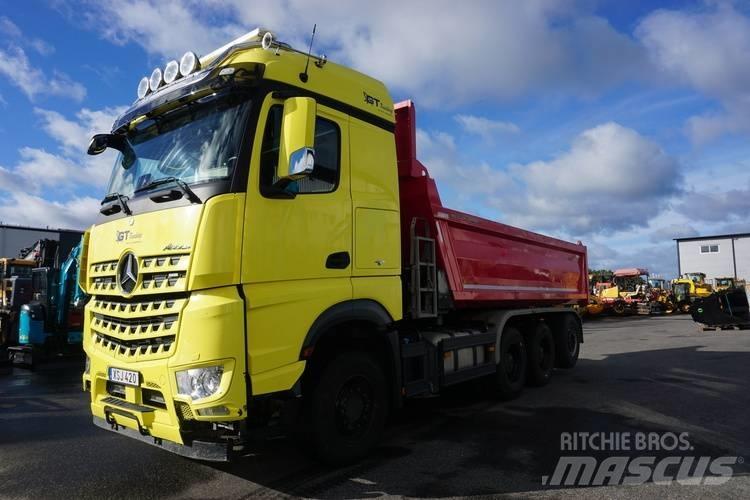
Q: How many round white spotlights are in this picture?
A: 4